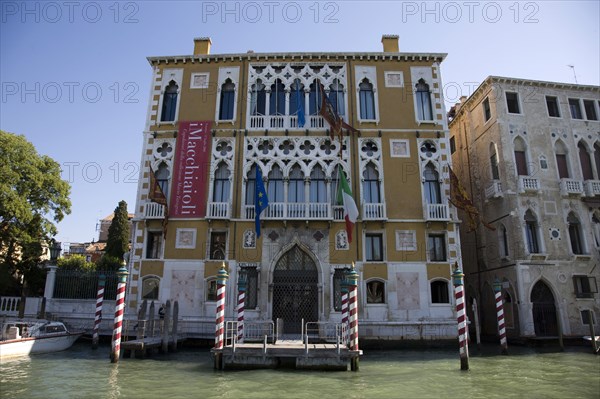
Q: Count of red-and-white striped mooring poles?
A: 8